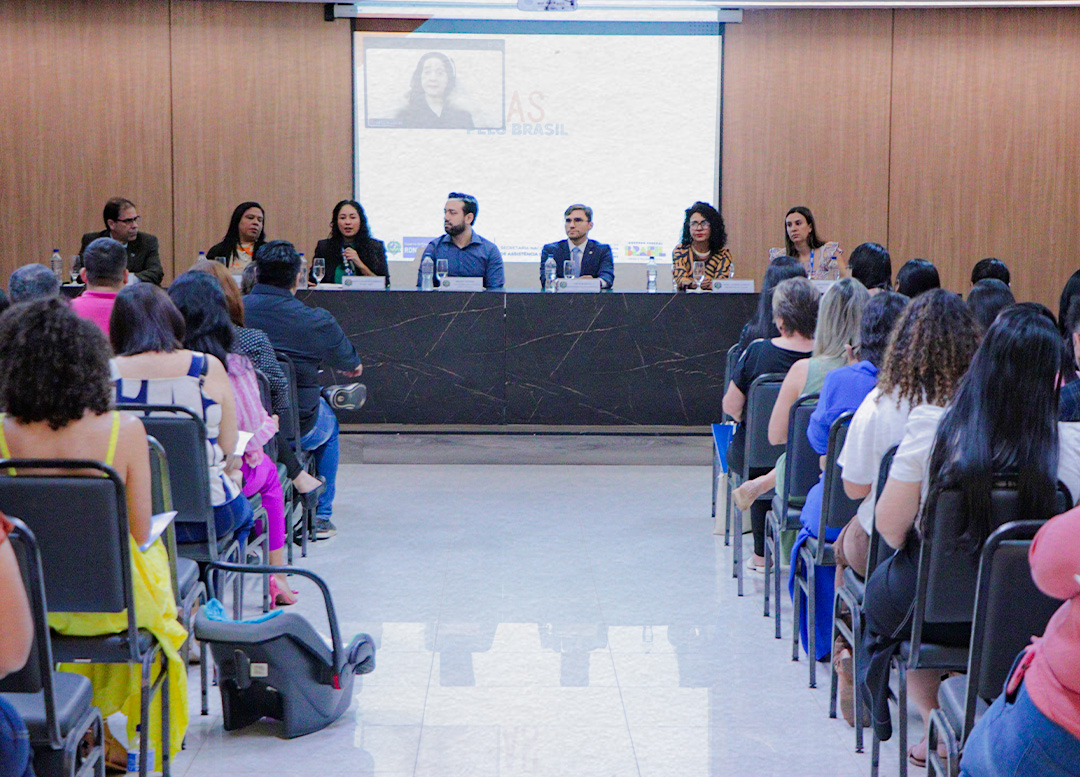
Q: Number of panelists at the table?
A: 7